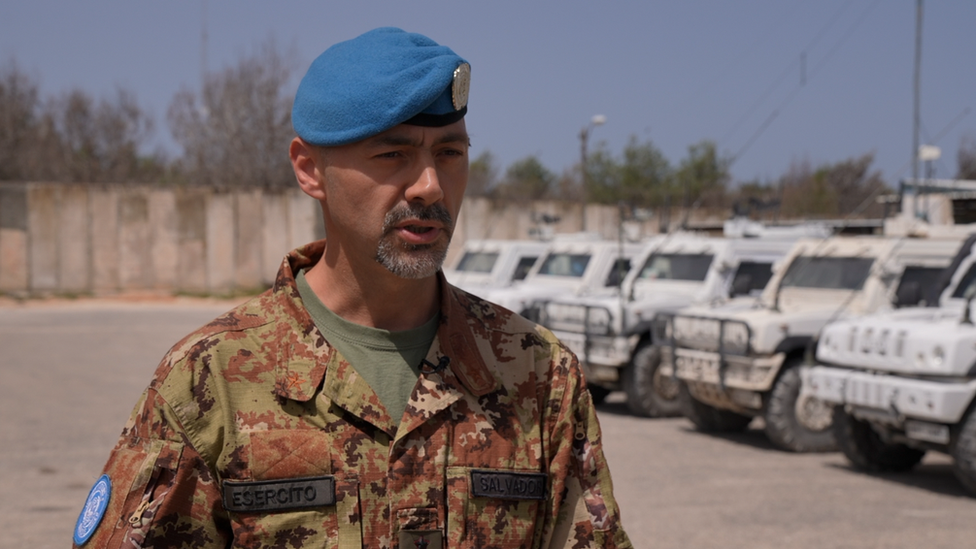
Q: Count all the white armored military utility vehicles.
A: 5